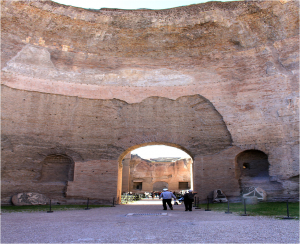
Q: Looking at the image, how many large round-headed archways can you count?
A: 1